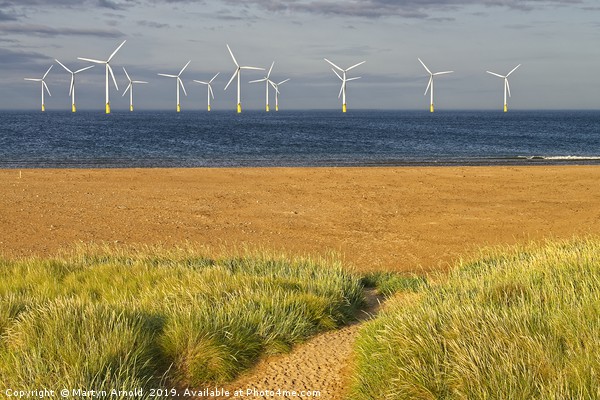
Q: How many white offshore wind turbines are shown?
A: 13